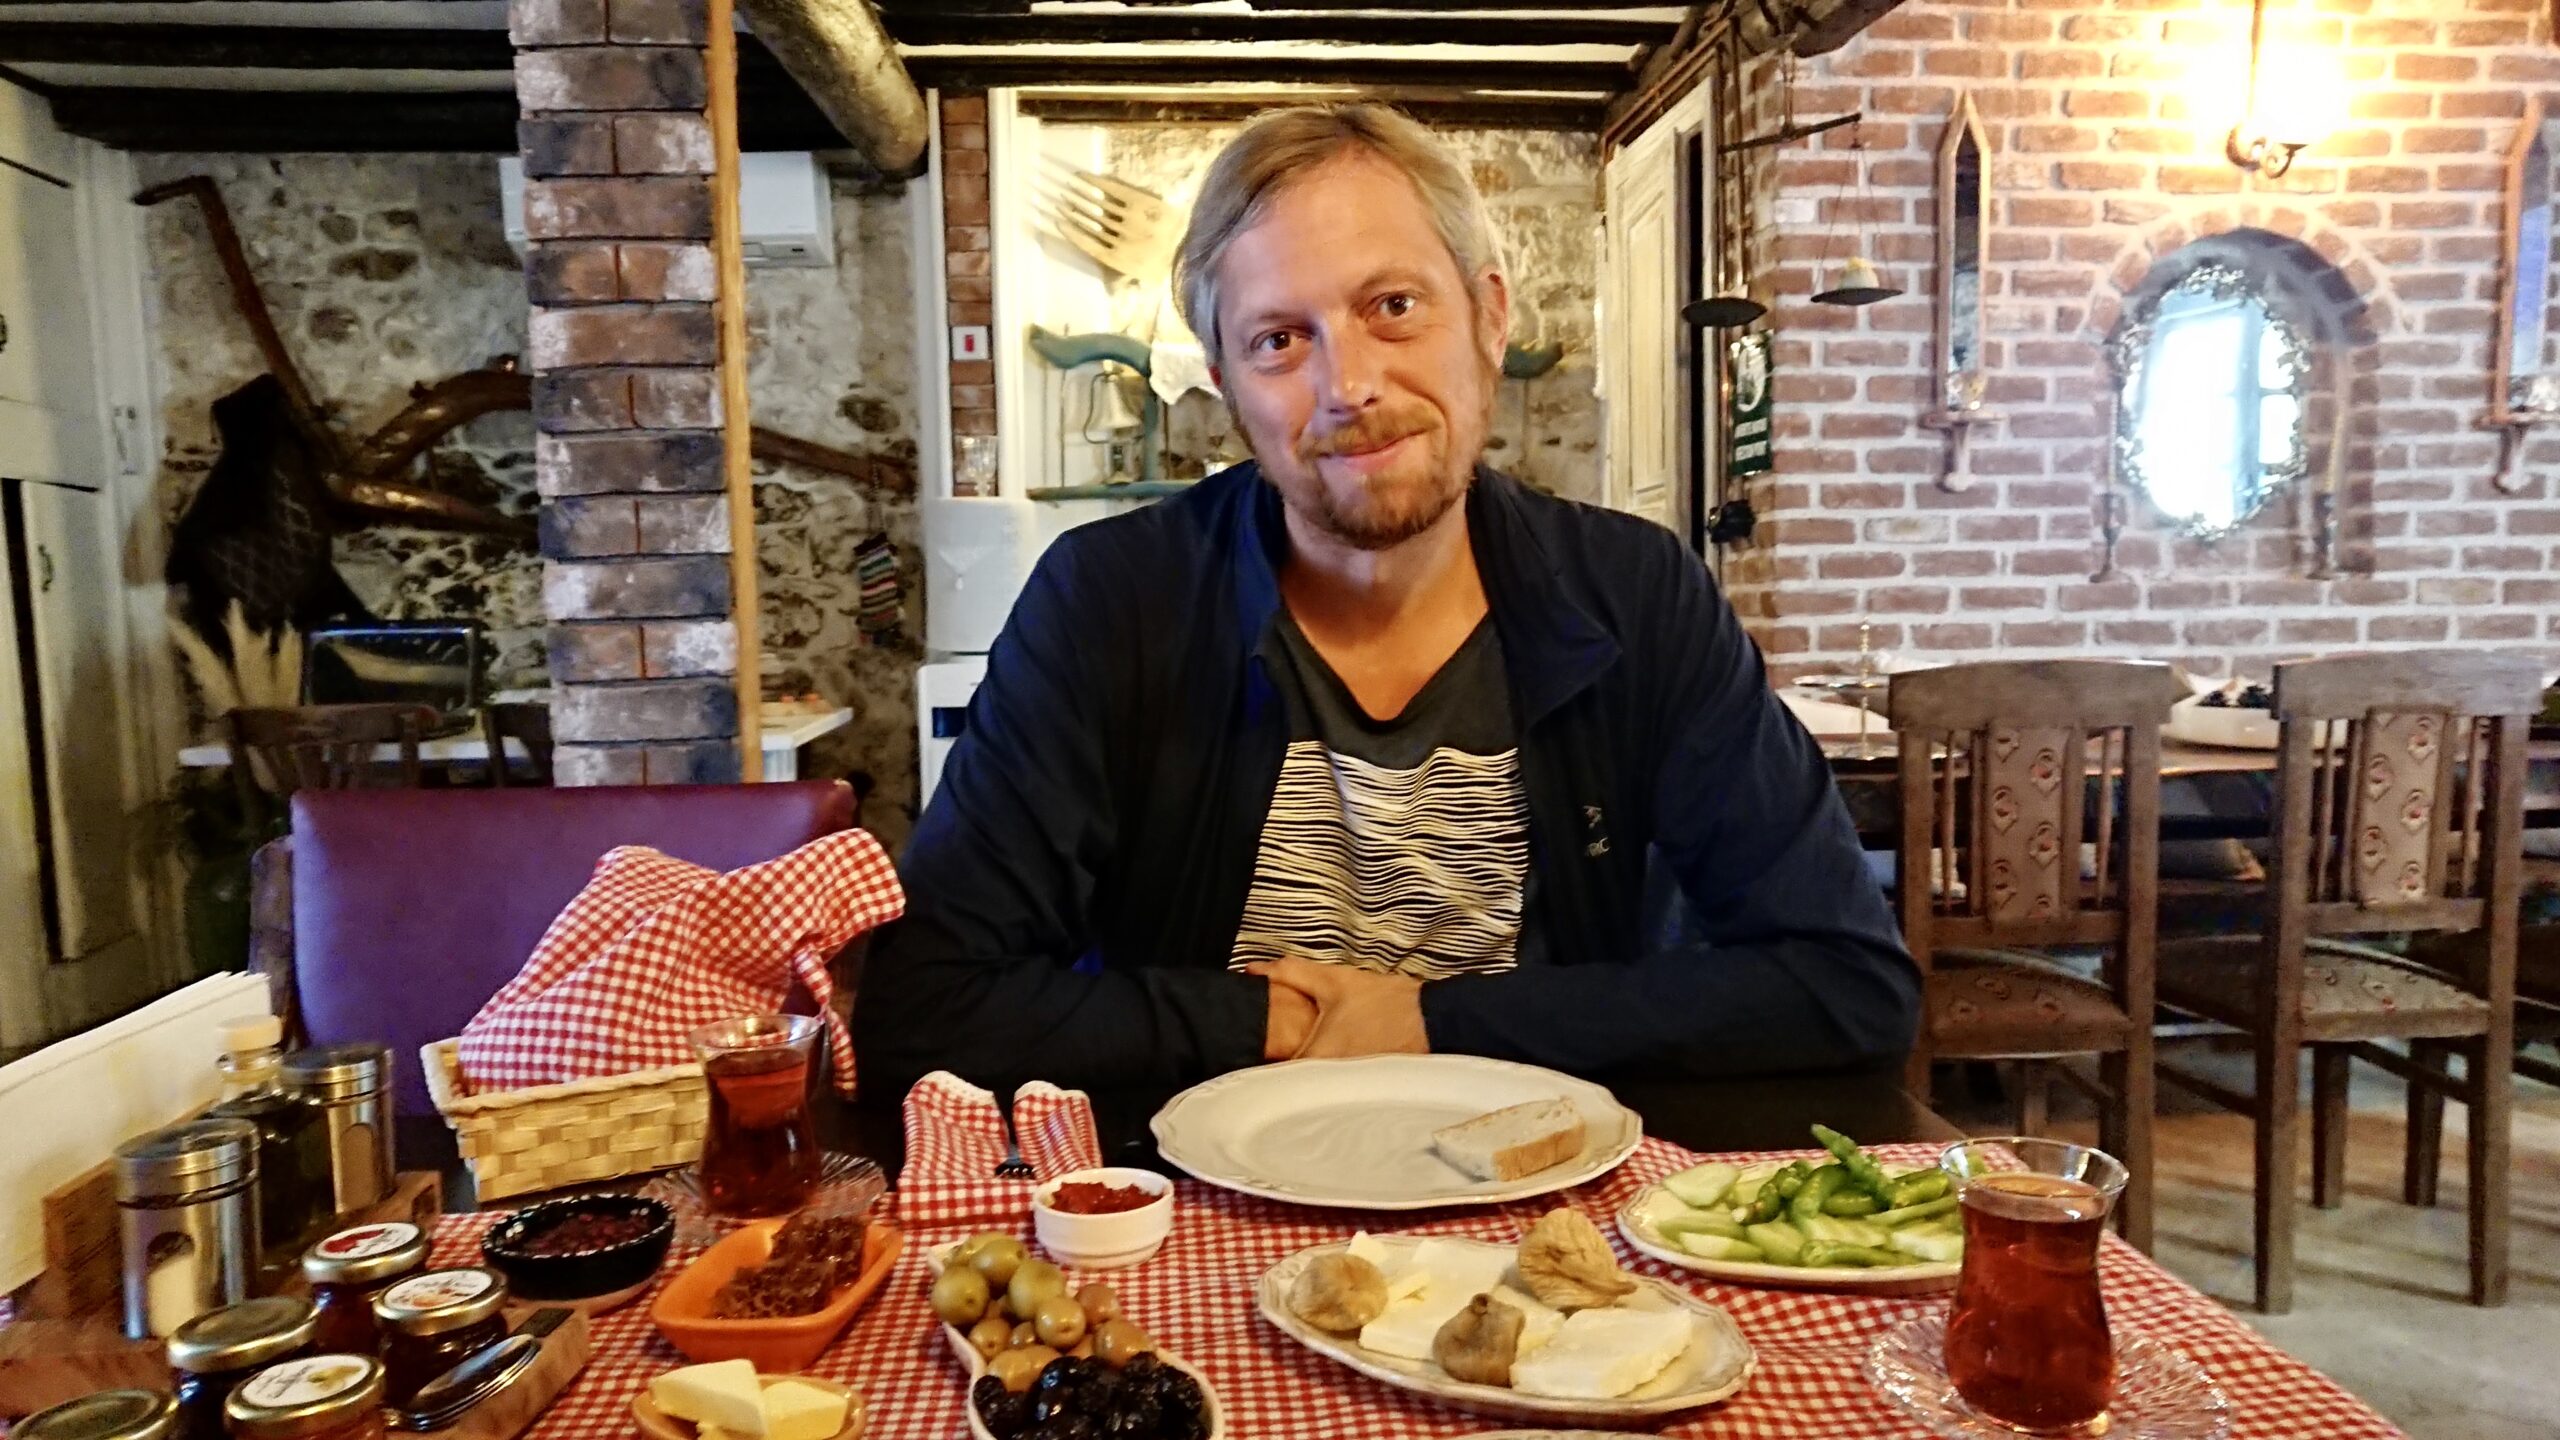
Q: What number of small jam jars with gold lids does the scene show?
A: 5